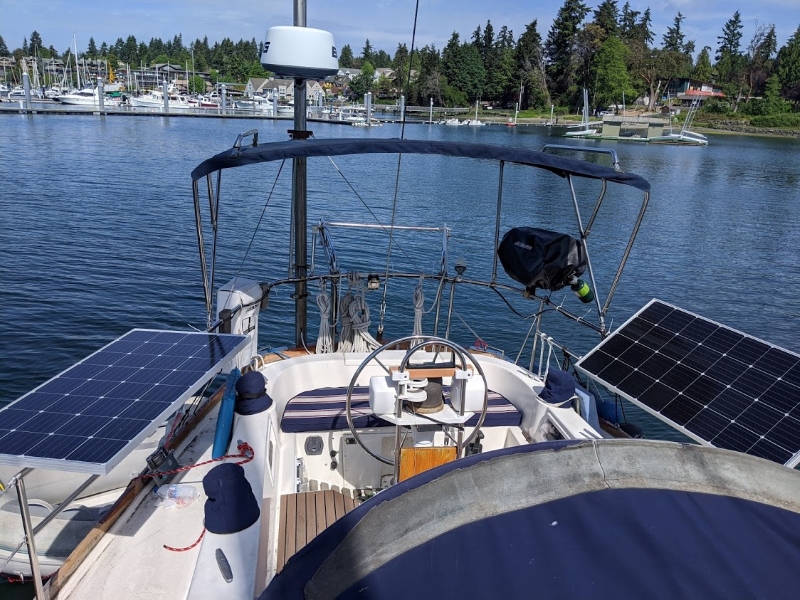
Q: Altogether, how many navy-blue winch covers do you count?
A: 3